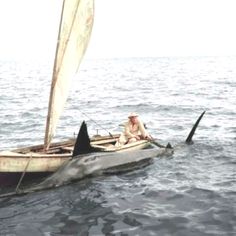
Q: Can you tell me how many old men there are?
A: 1